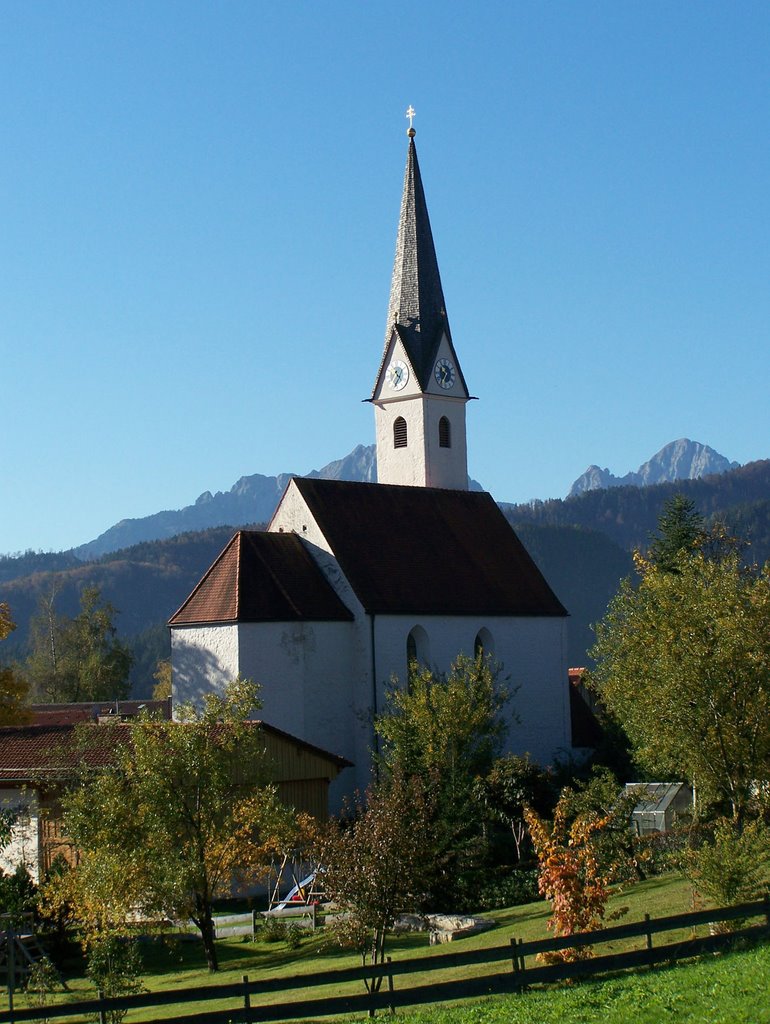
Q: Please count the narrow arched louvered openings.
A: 2